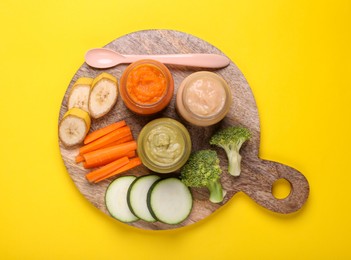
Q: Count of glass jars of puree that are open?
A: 3